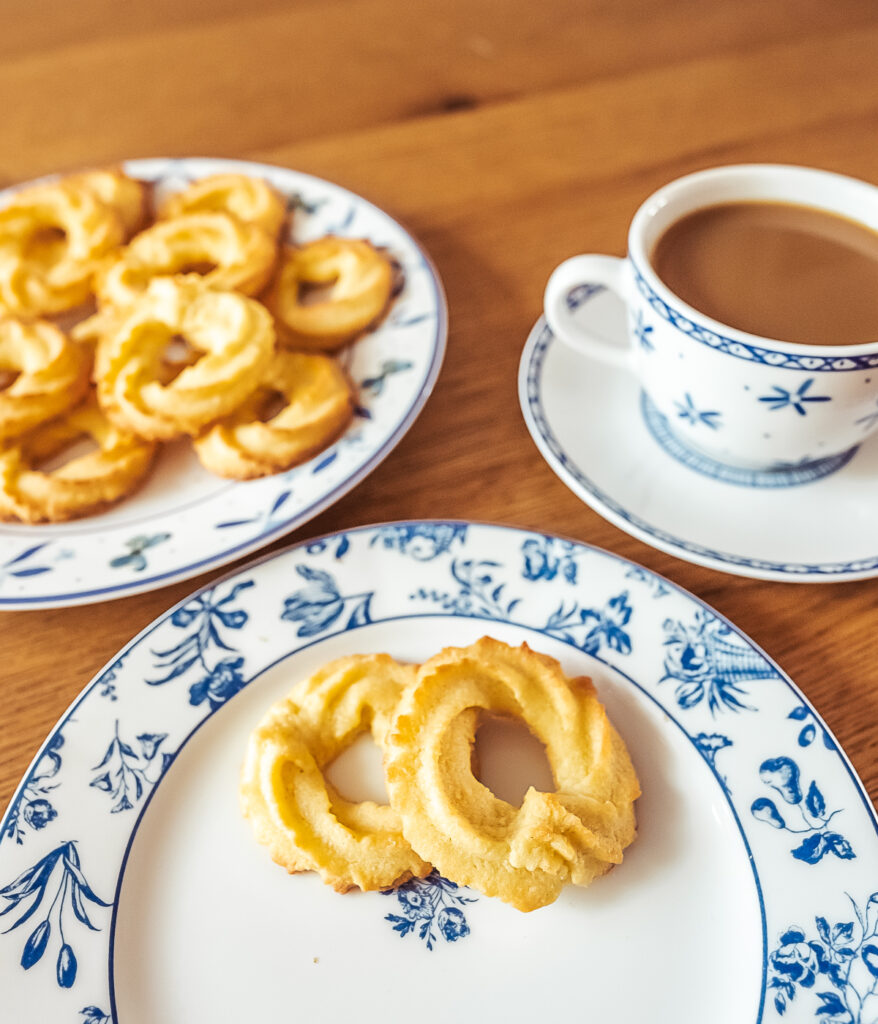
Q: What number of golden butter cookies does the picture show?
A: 11